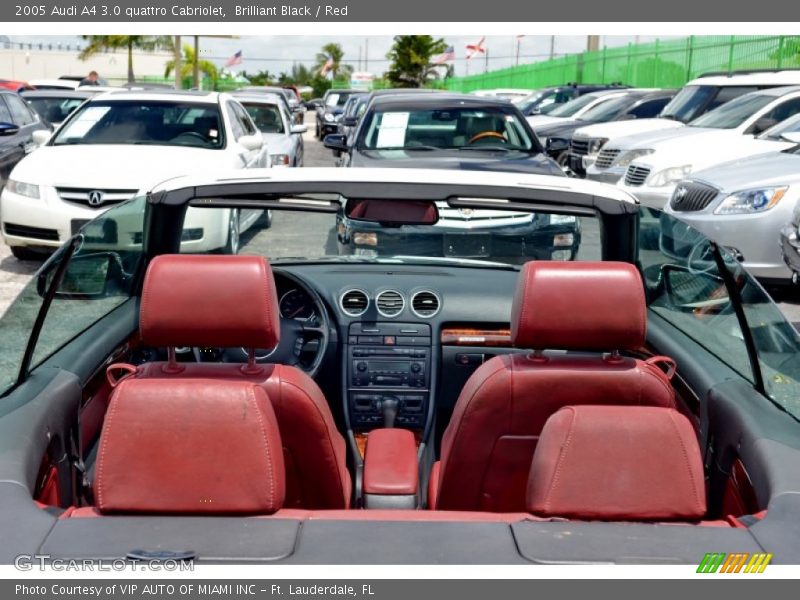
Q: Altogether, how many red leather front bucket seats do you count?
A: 2